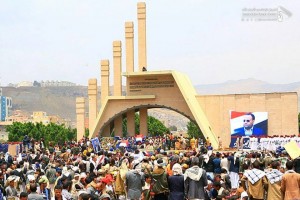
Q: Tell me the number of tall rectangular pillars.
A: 6